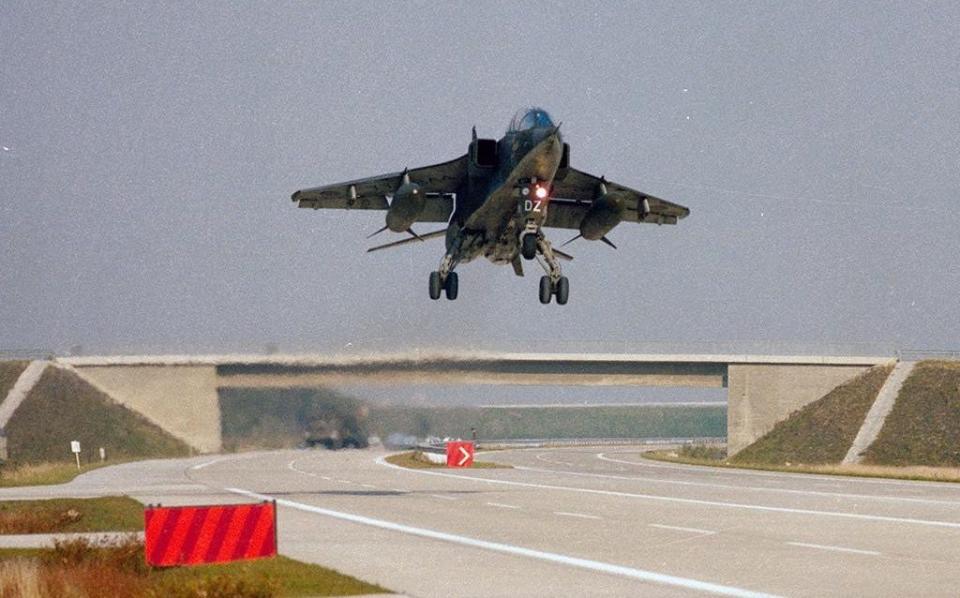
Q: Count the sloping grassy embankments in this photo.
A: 2